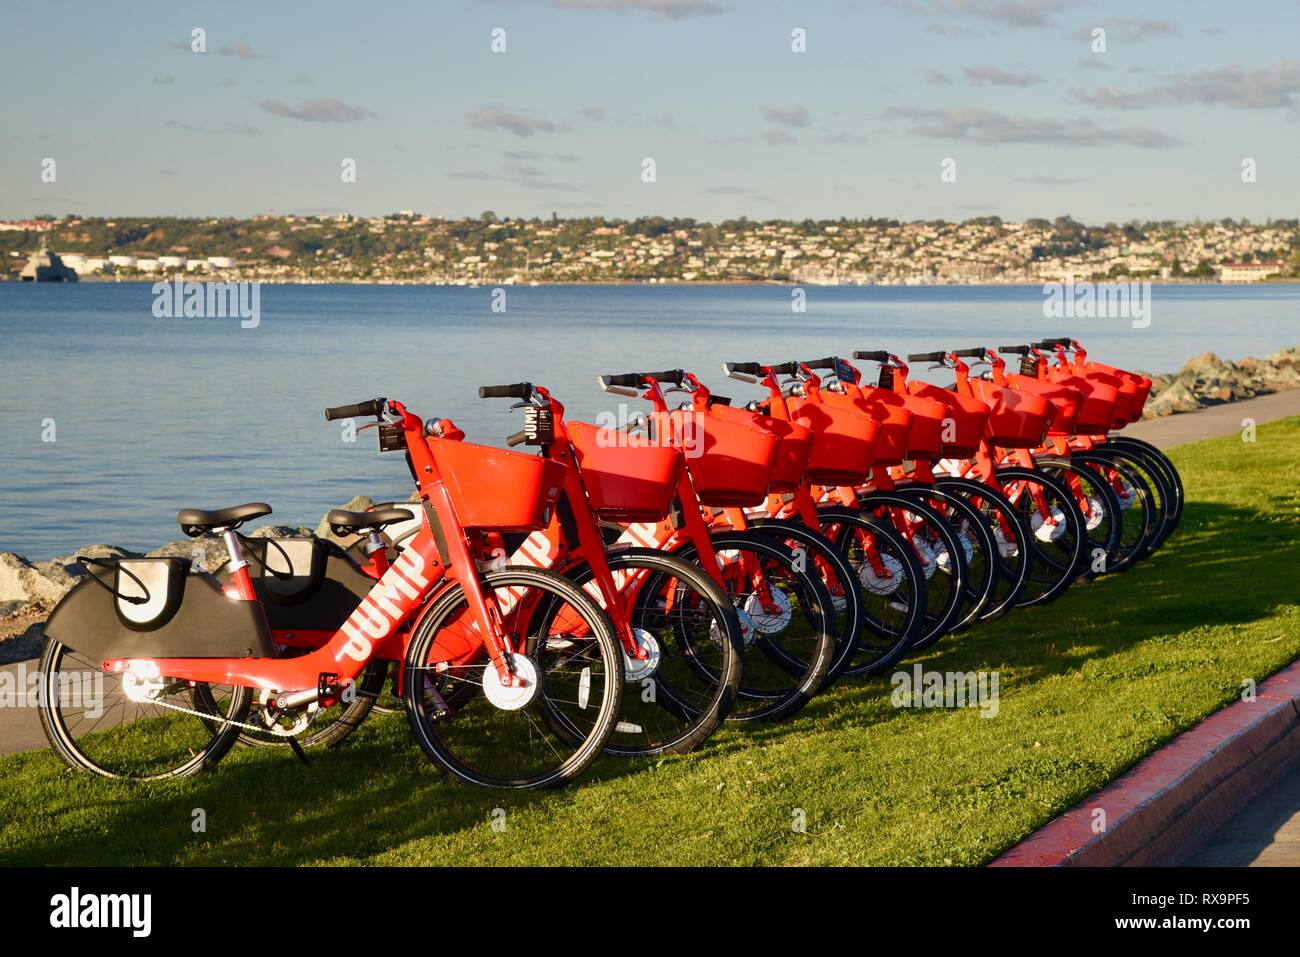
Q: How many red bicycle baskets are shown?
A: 13